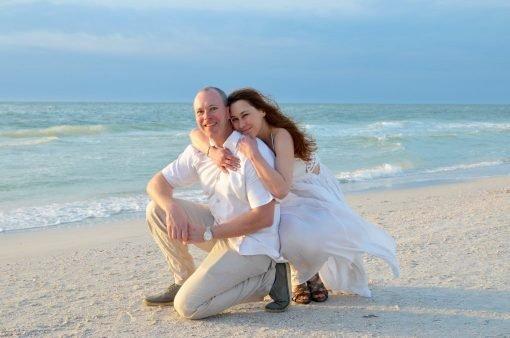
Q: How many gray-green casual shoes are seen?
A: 2